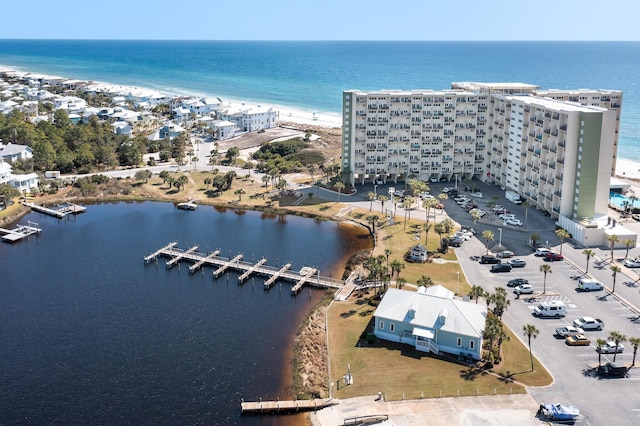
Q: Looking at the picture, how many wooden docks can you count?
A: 4